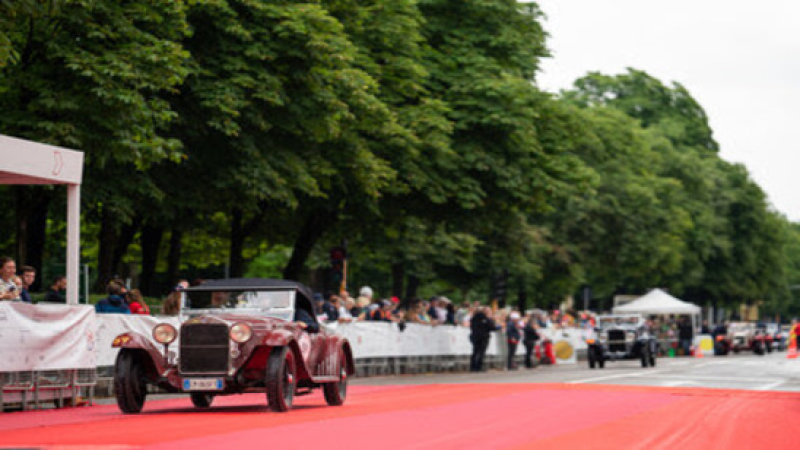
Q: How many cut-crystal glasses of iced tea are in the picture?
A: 0